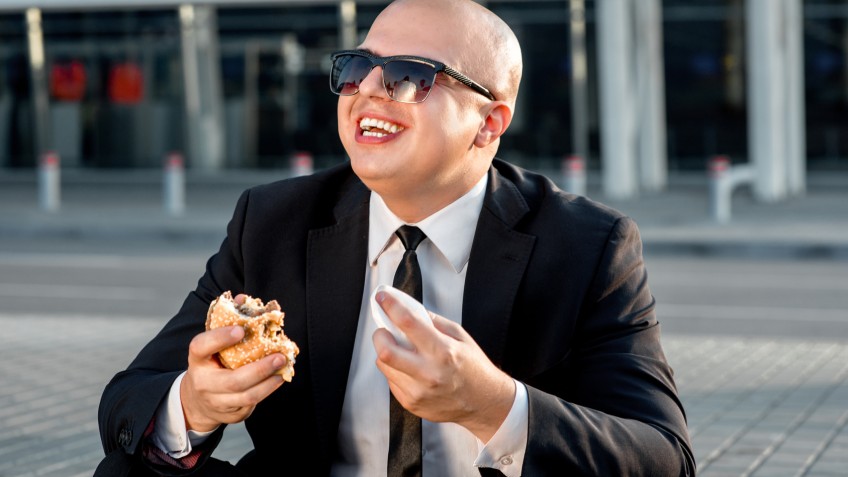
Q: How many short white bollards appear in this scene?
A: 5